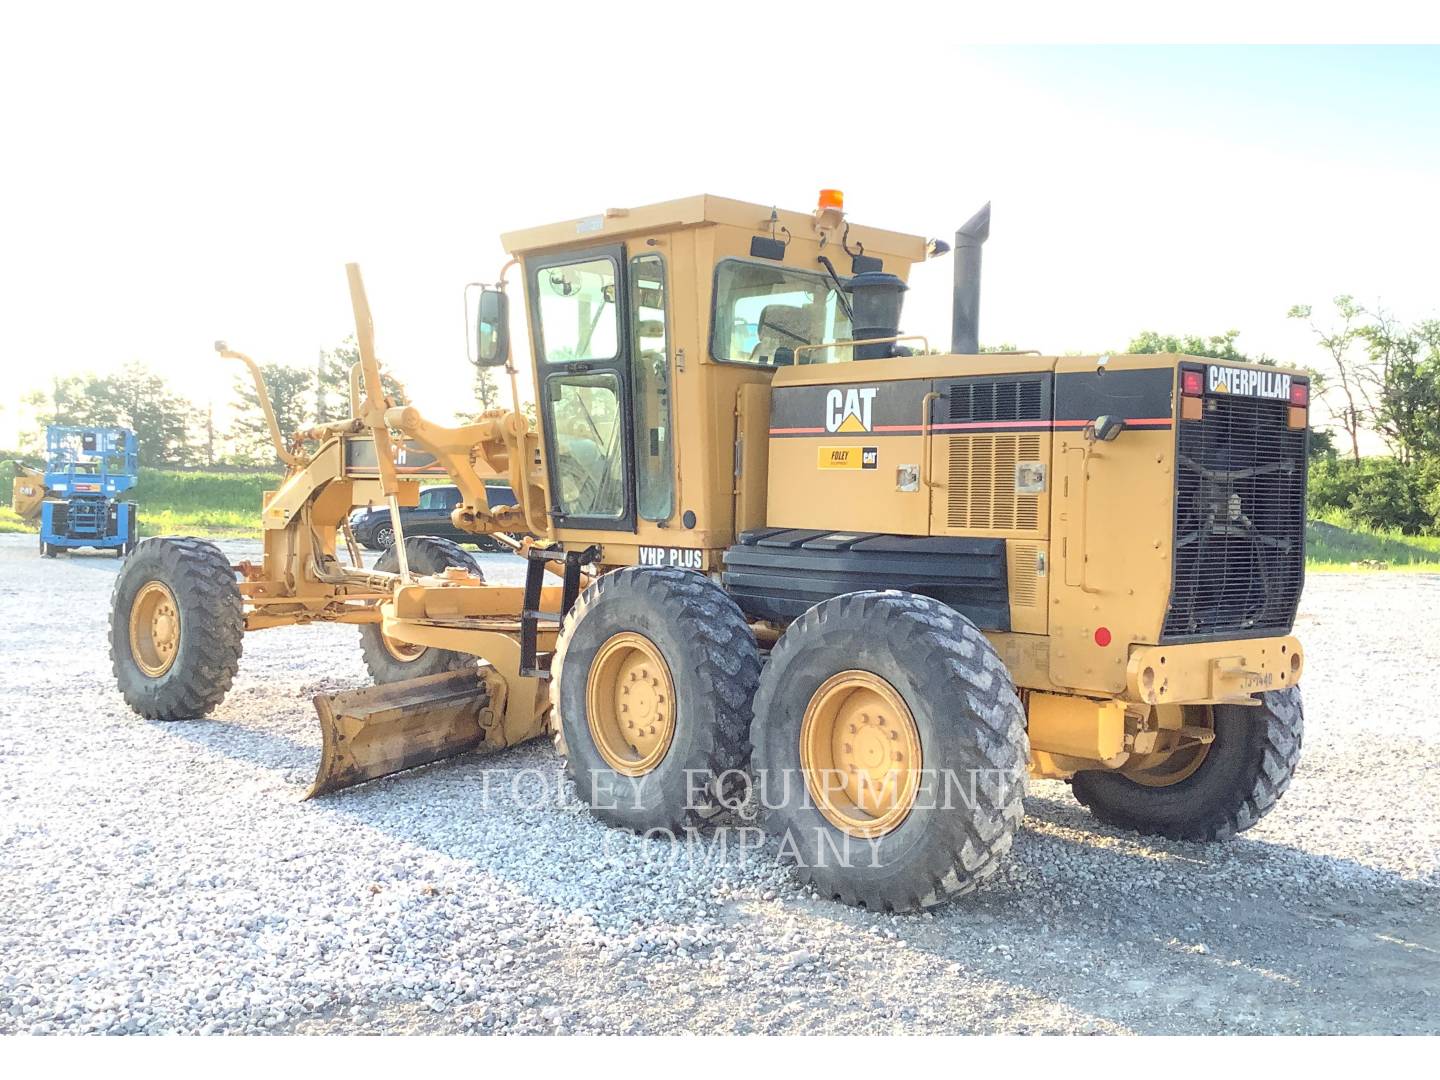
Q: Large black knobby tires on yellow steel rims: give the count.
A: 5